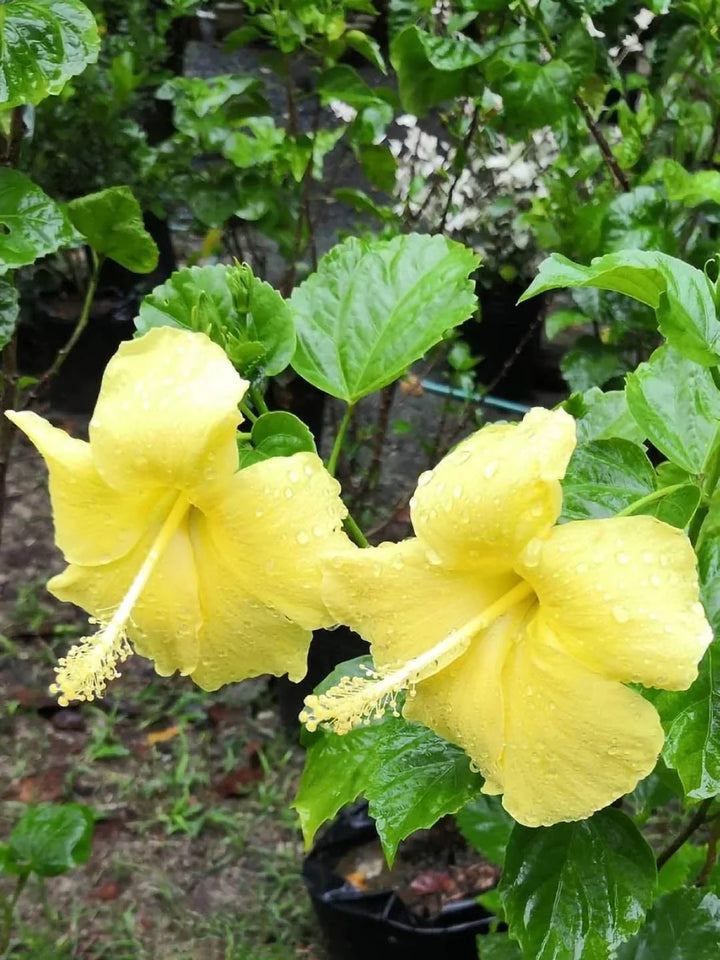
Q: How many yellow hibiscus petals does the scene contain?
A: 10